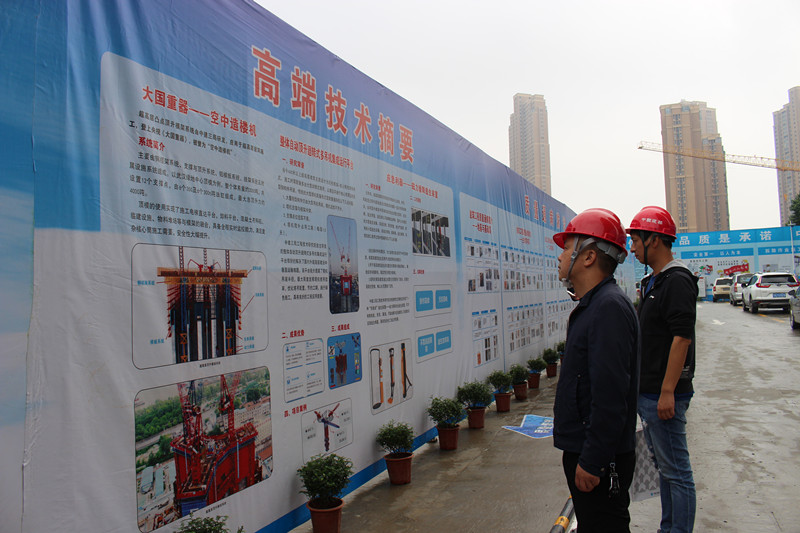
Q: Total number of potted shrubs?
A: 10